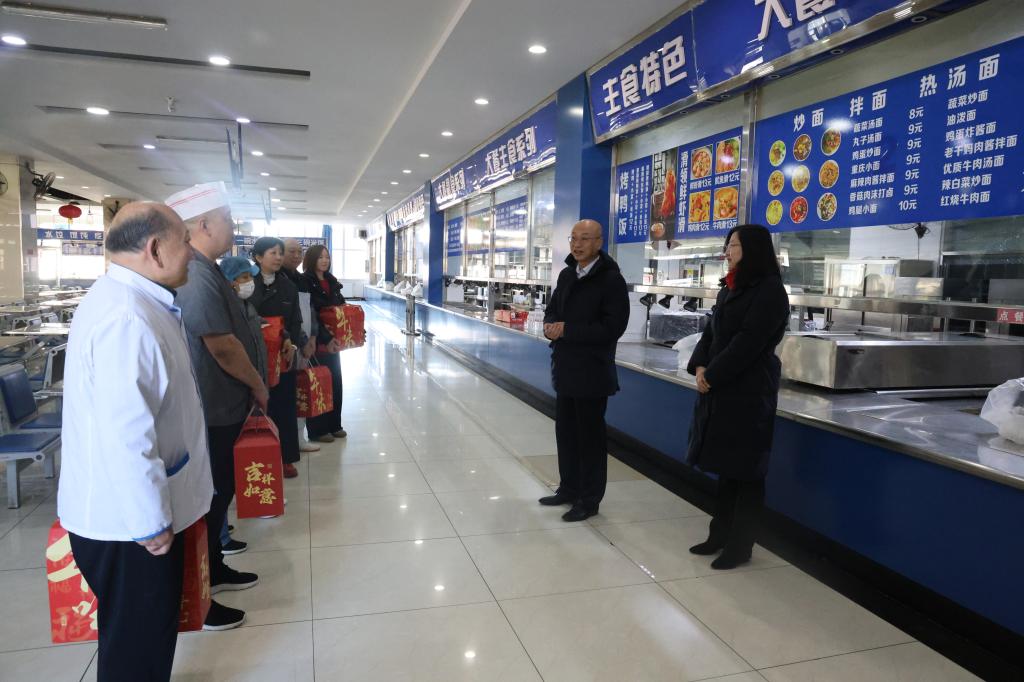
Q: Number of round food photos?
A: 9